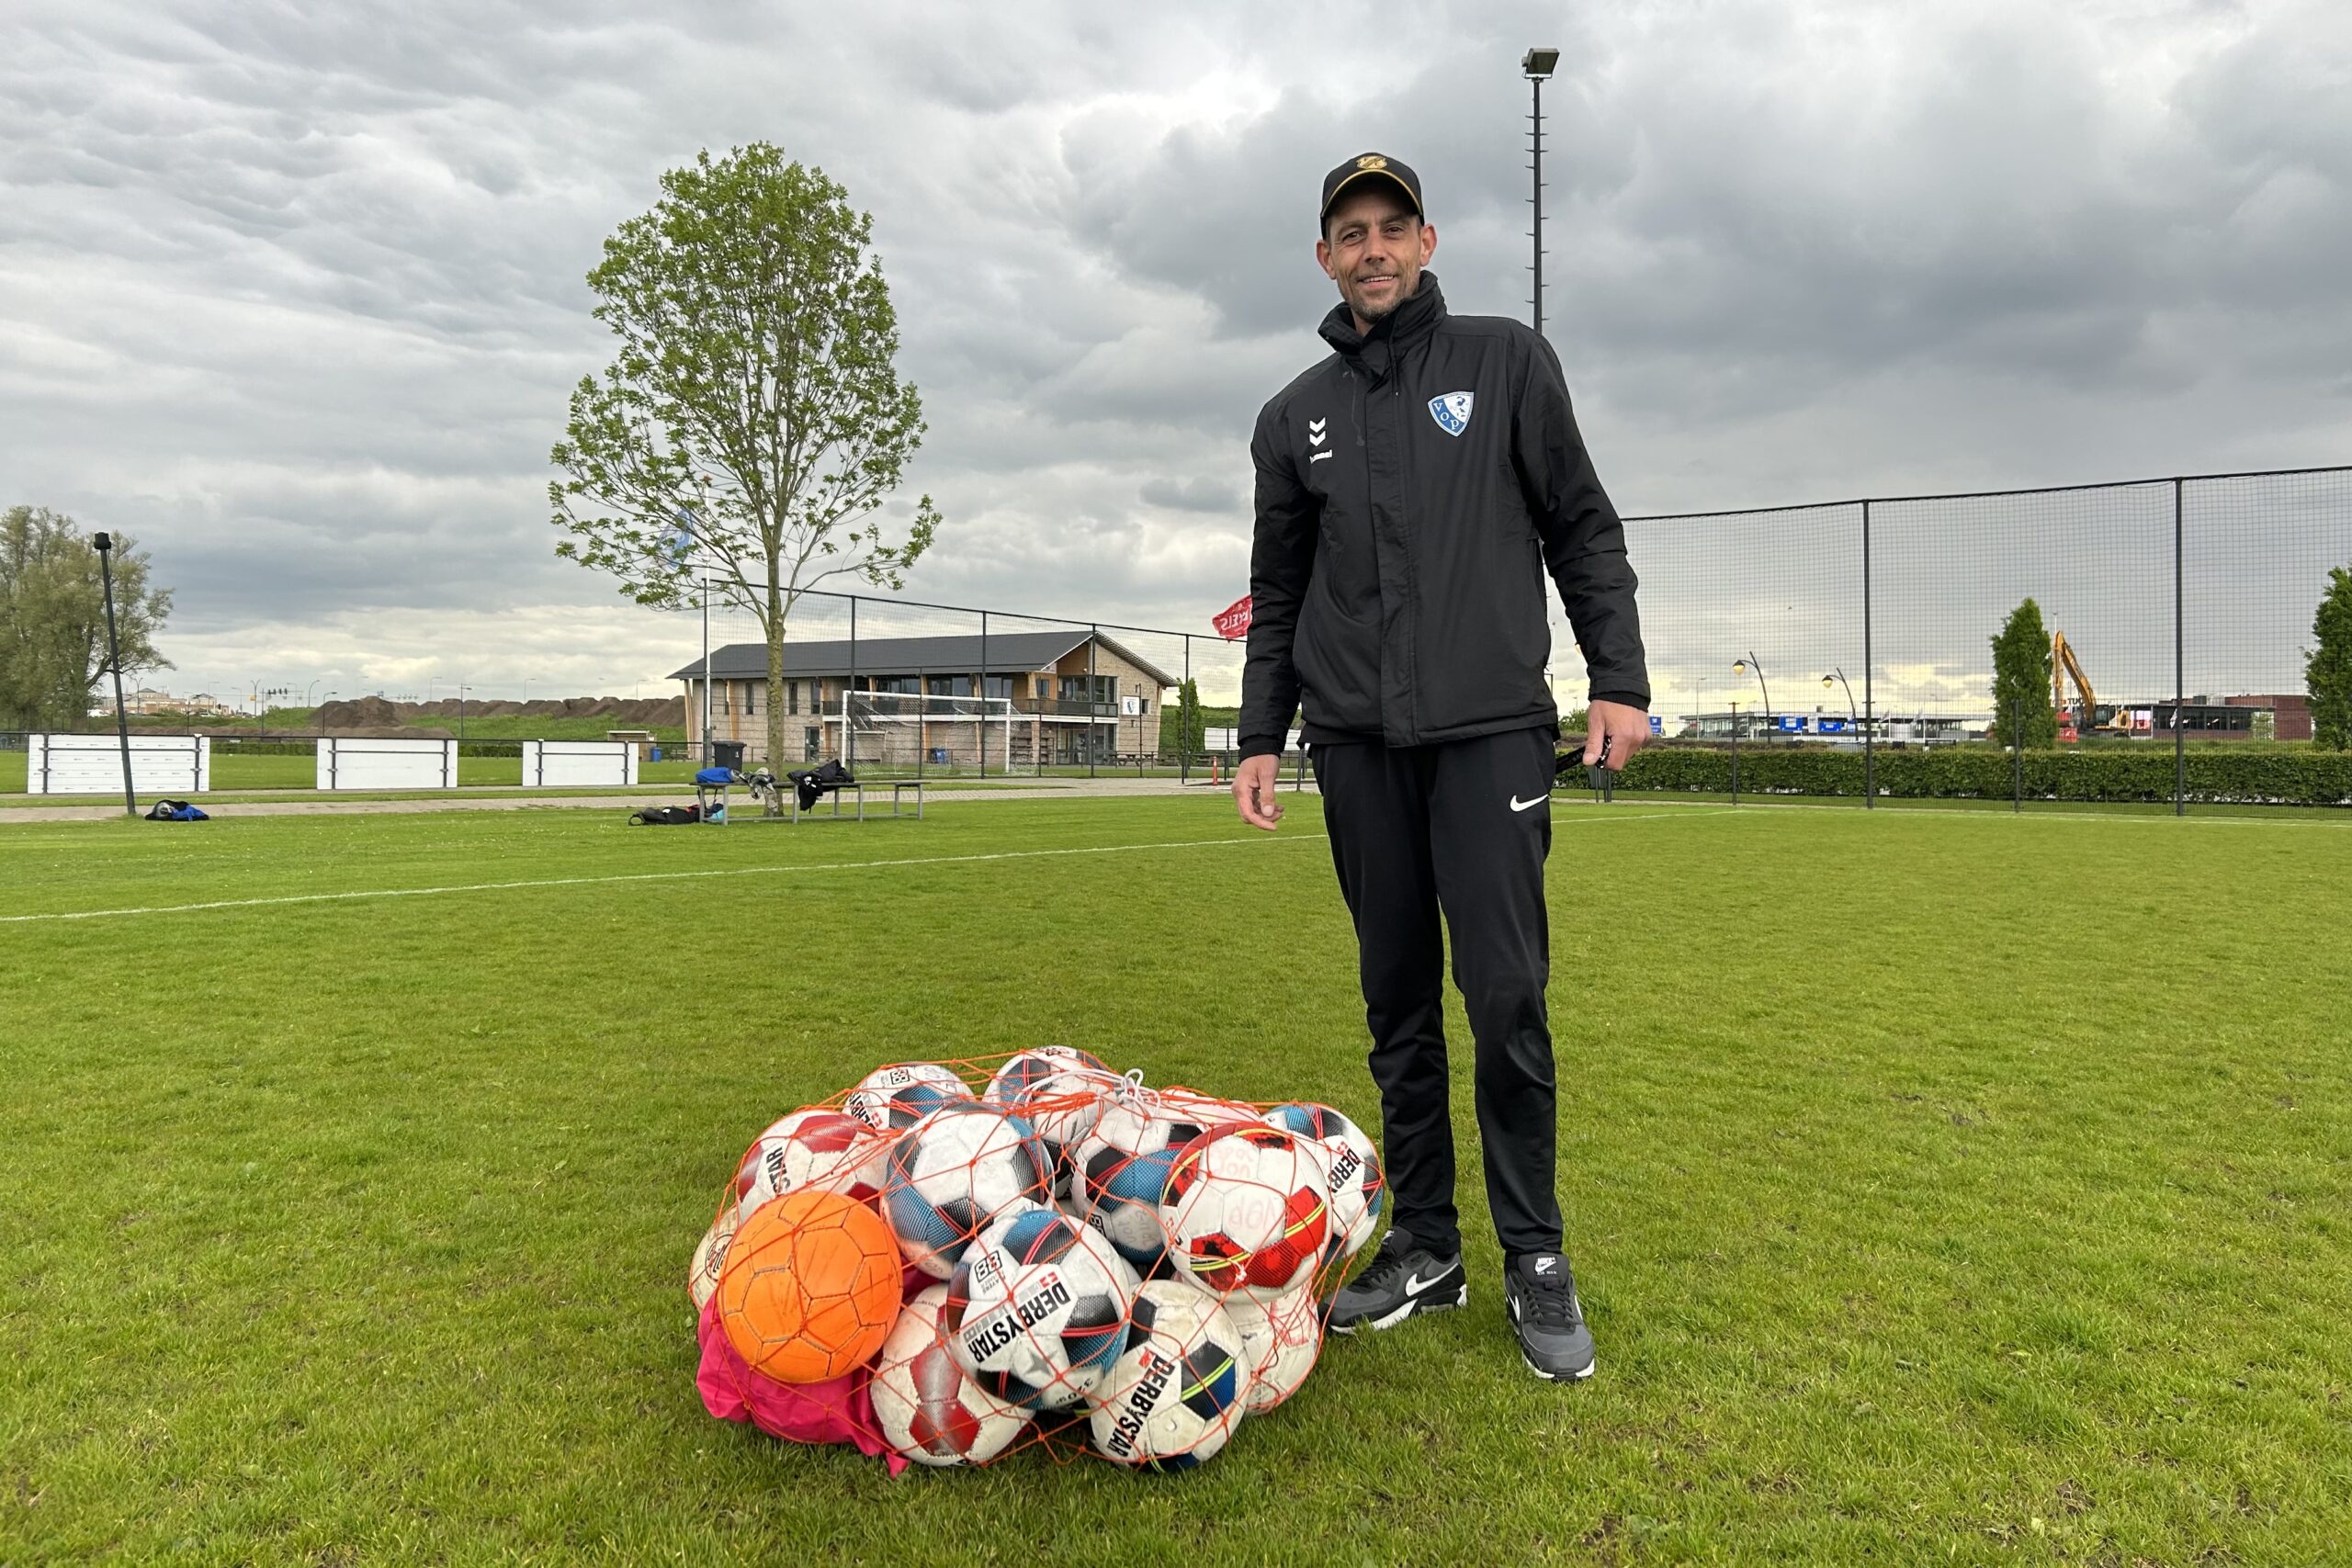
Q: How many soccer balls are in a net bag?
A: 15